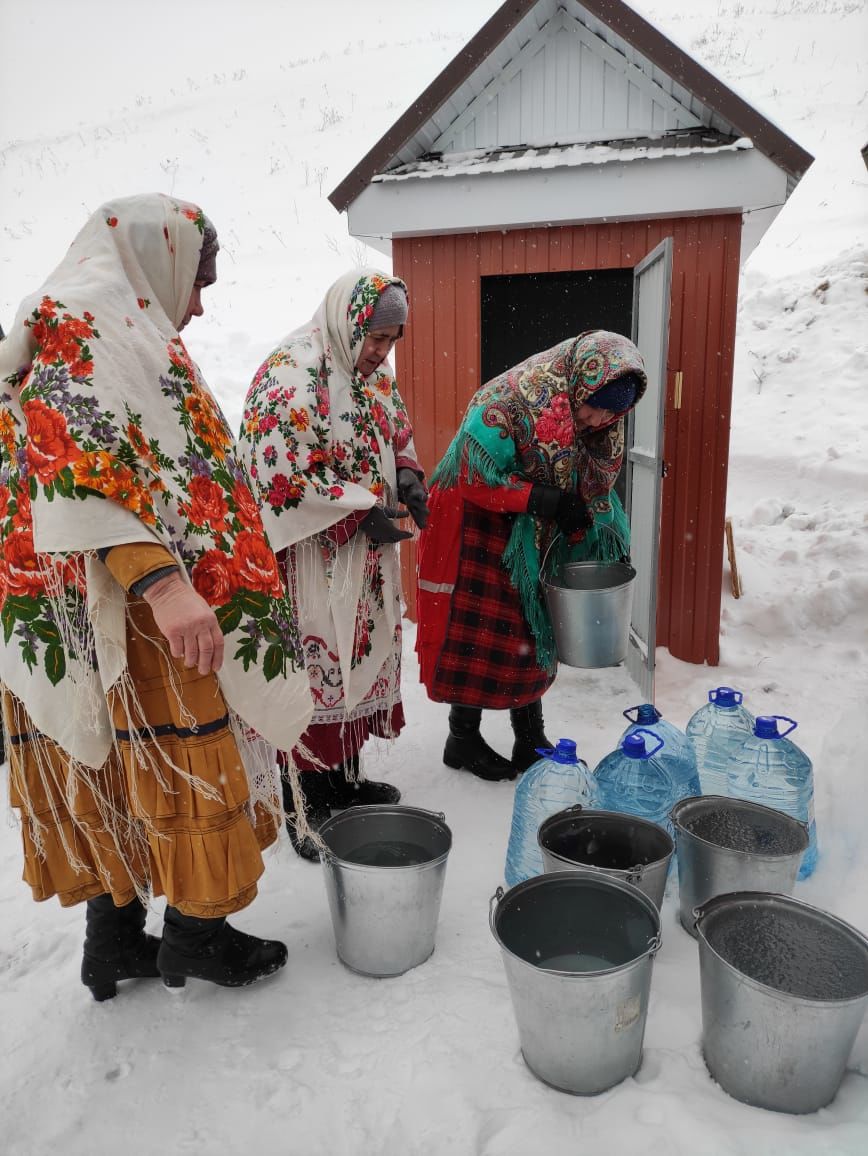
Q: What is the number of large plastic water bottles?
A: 5